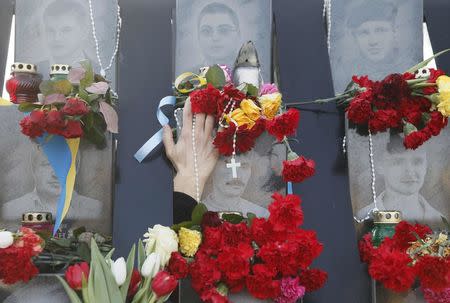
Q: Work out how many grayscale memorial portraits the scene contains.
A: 6